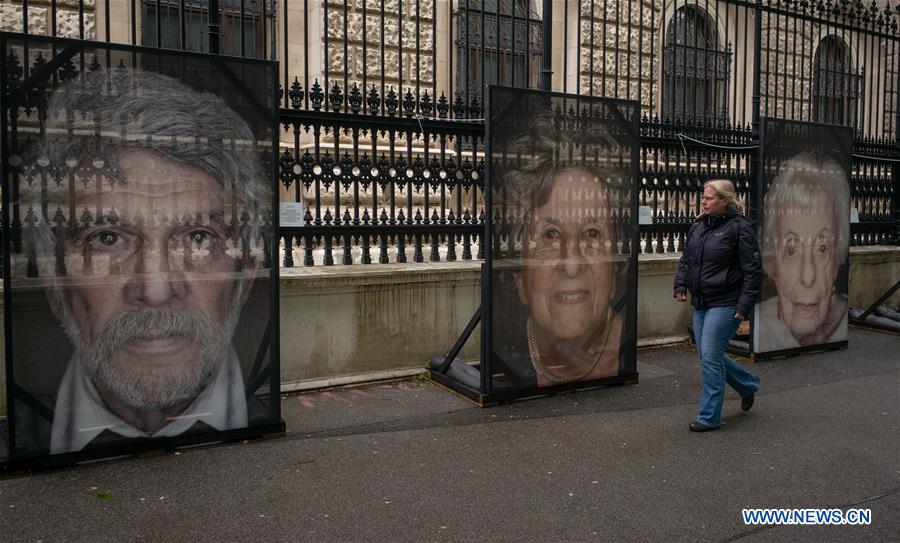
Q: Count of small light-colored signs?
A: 3